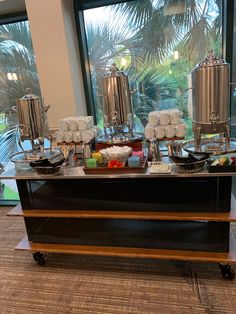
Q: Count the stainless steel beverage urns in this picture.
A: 3